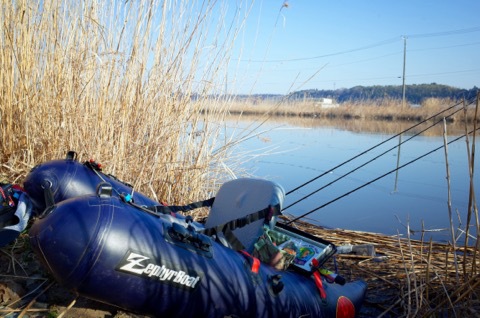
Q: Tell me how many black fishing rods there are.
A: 3